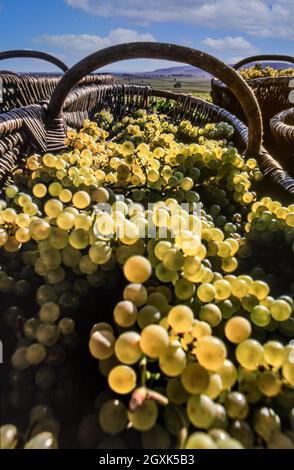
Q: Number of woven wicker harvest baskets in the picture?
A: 4